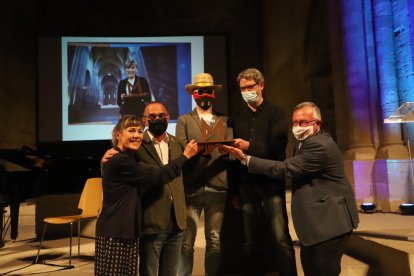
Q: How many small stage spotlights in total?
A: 2